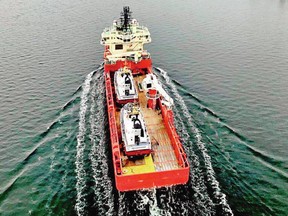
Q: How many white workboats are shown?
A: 2